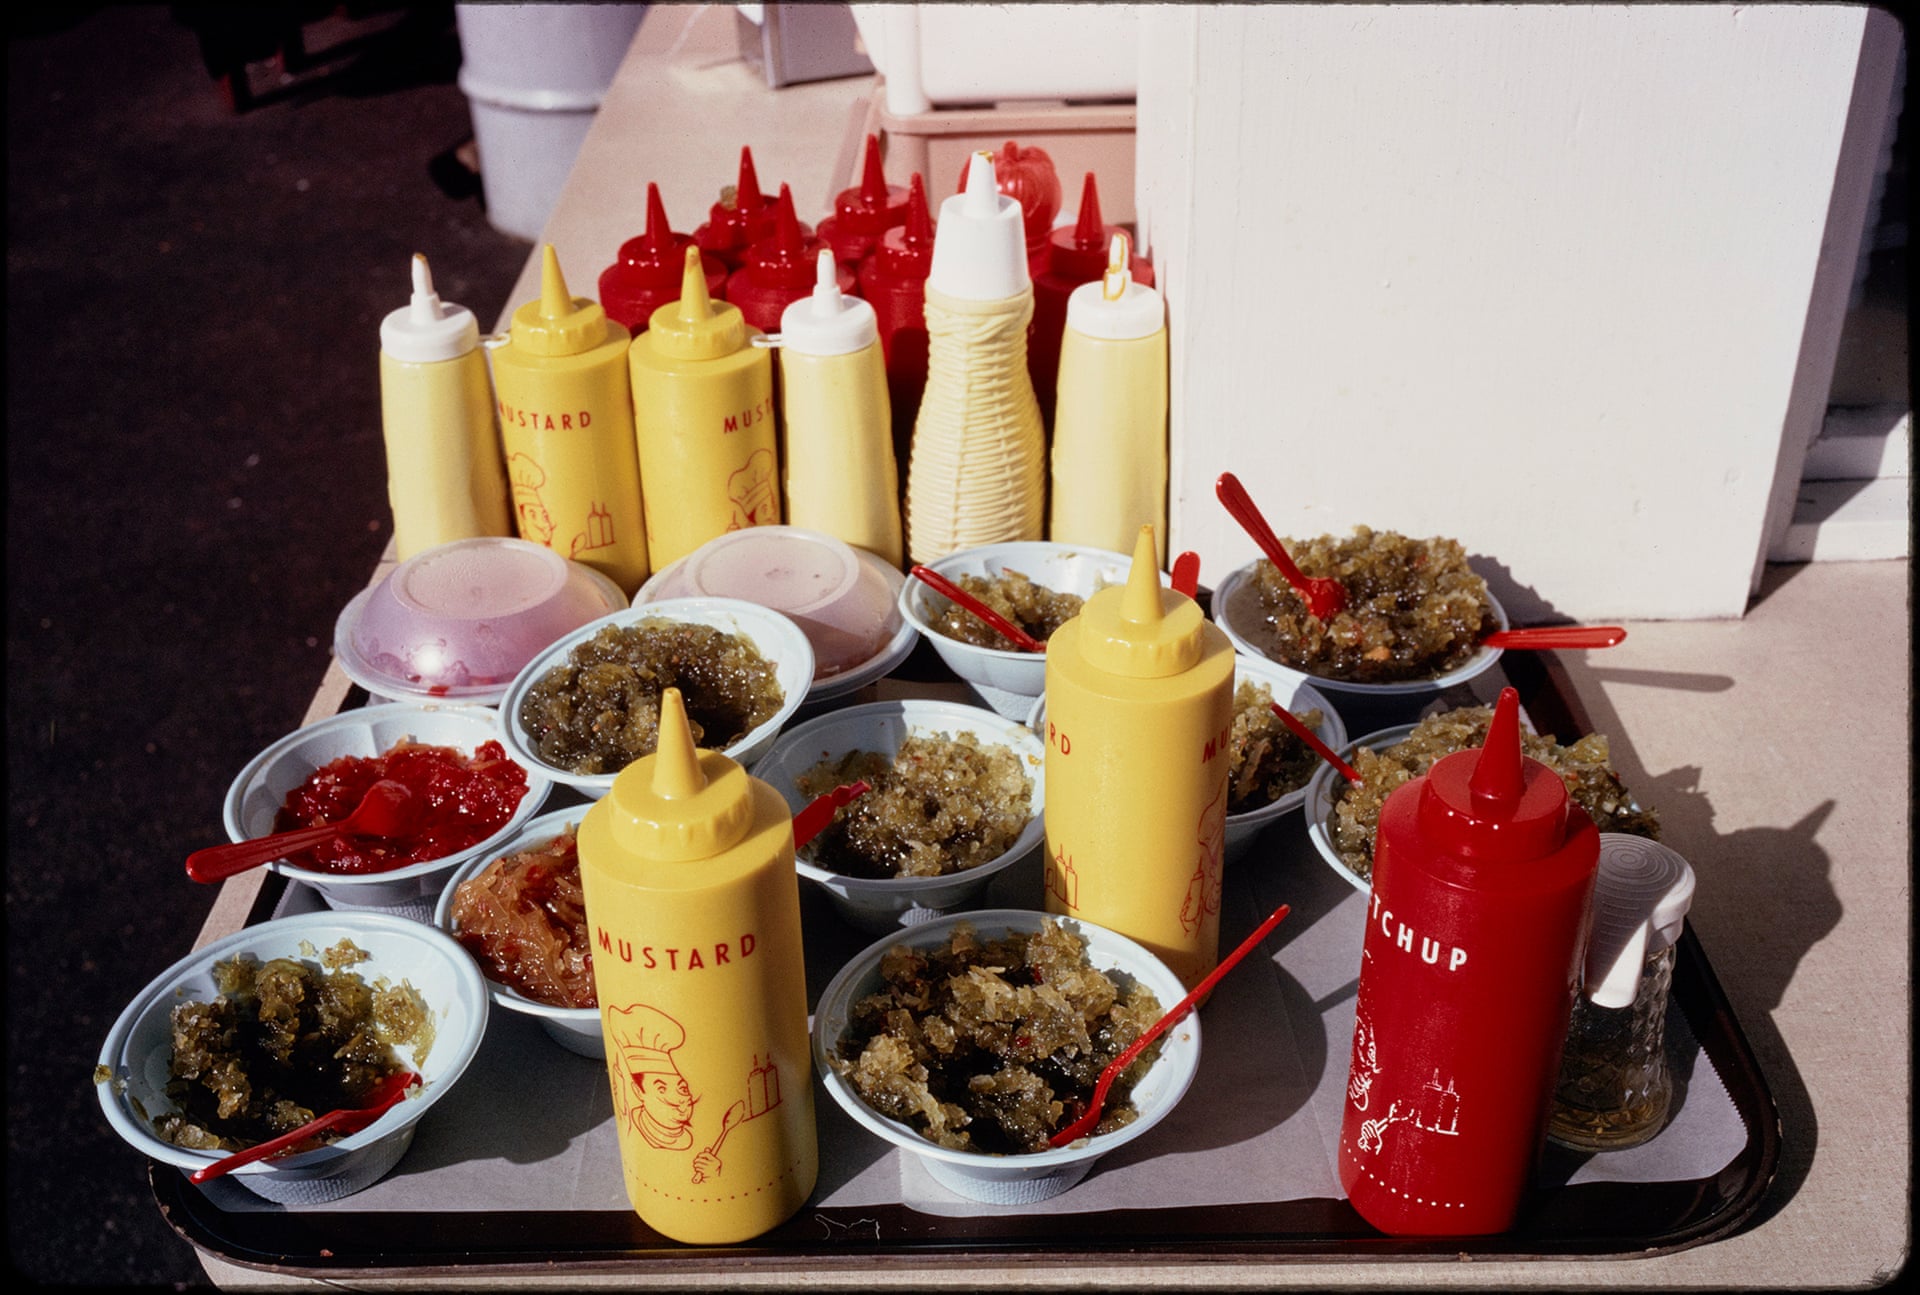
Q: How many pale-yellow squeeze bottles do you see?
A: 4